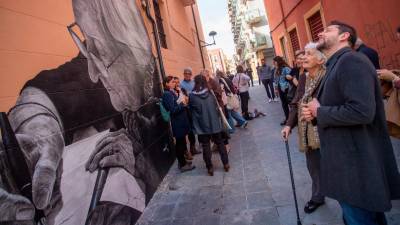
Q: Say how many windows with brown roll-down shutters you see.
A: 2